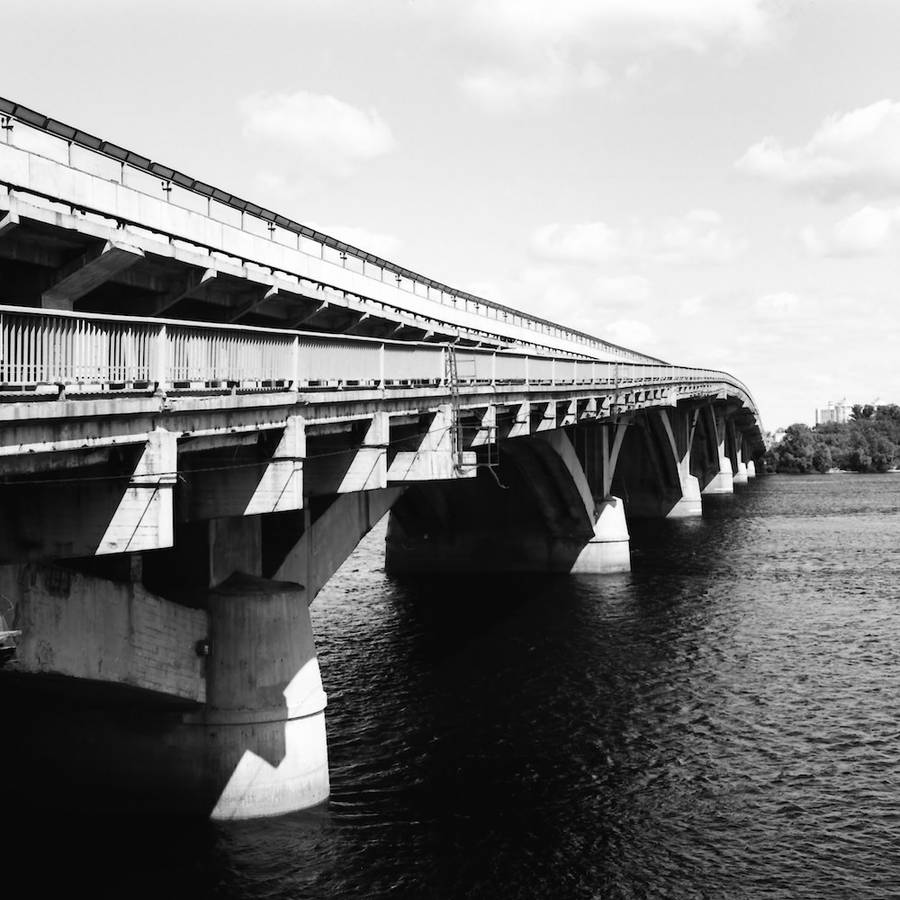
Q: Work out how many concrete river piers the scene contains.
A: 6